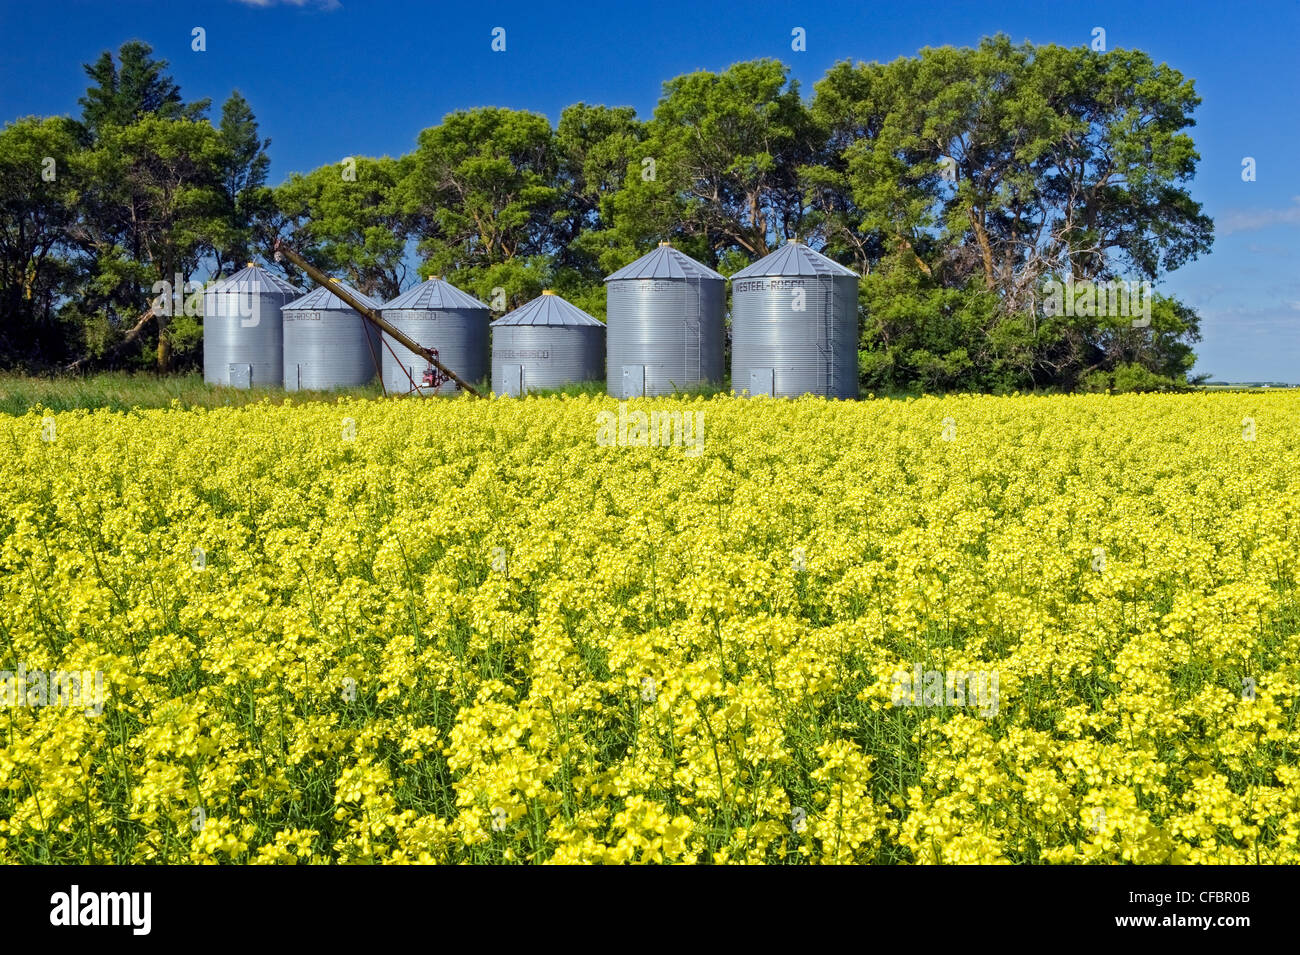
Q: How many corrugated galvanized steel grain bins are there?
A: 6